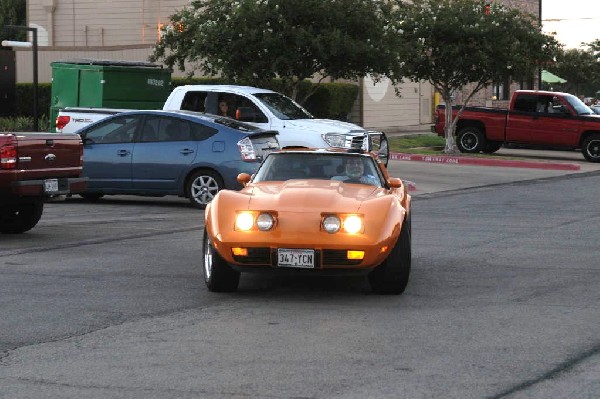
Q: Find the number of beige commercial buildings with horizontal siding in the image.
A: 1